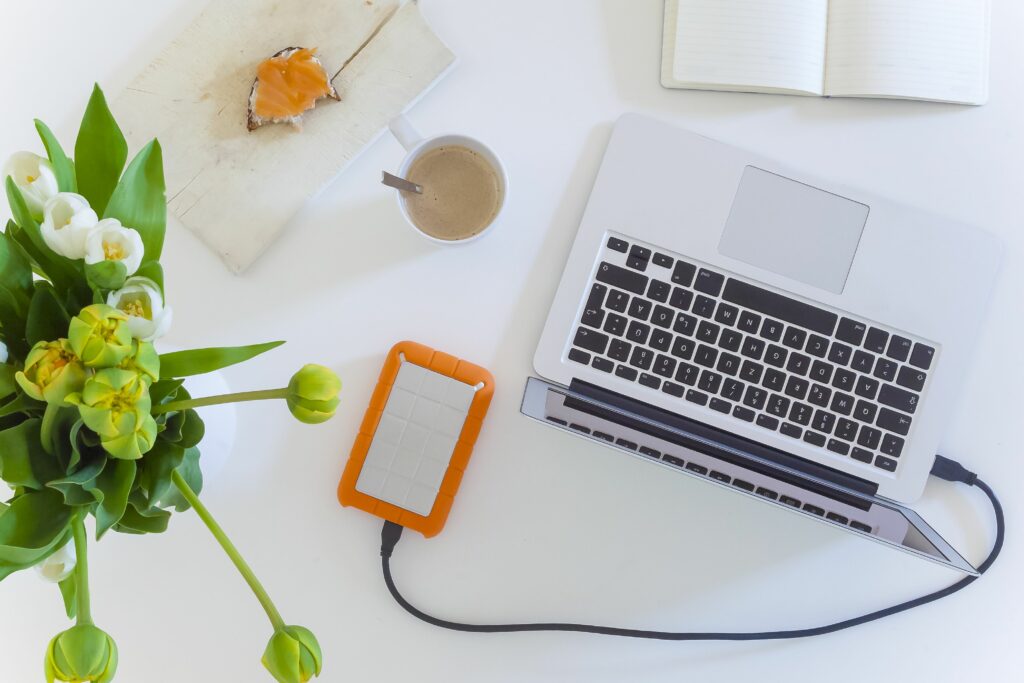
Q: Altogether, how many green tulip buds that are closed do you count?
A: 3